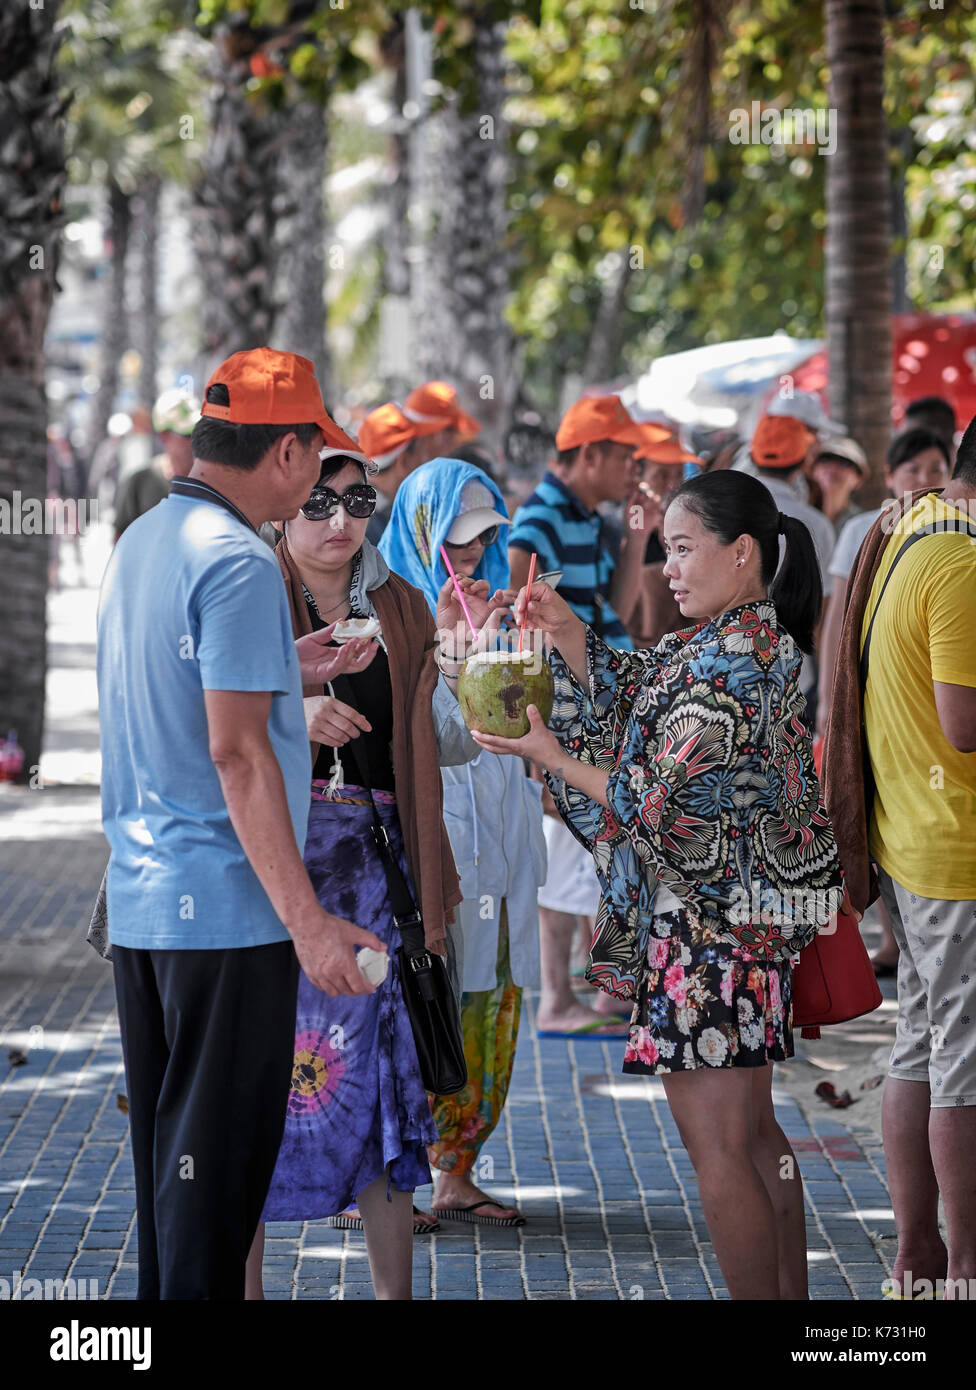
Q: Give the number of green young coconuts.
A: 1